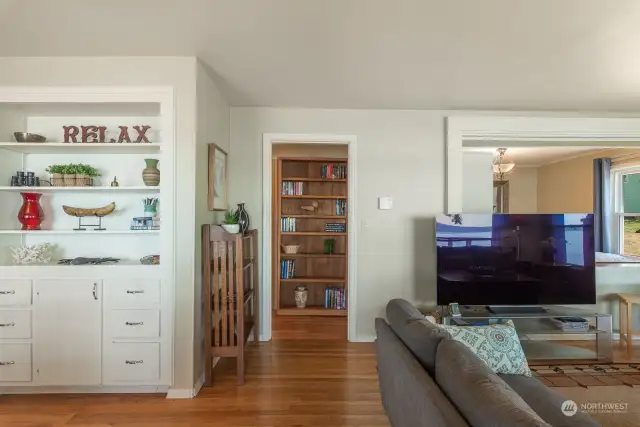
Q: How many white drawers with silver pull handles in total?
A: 6